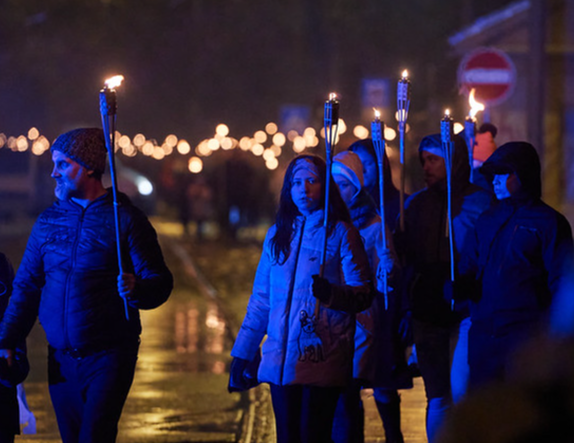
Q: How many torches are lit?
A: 6